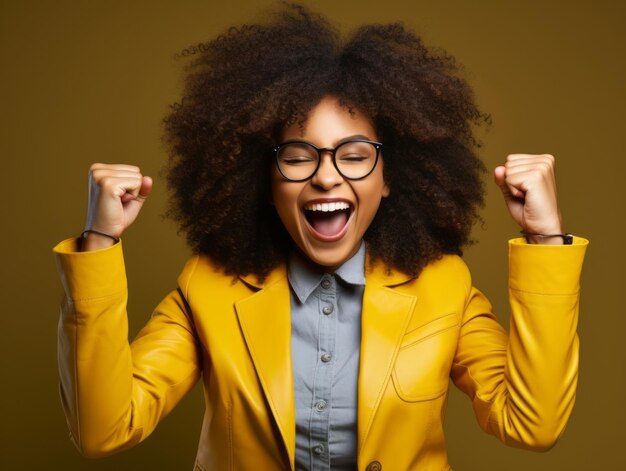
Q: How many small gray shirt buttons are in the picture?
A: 5